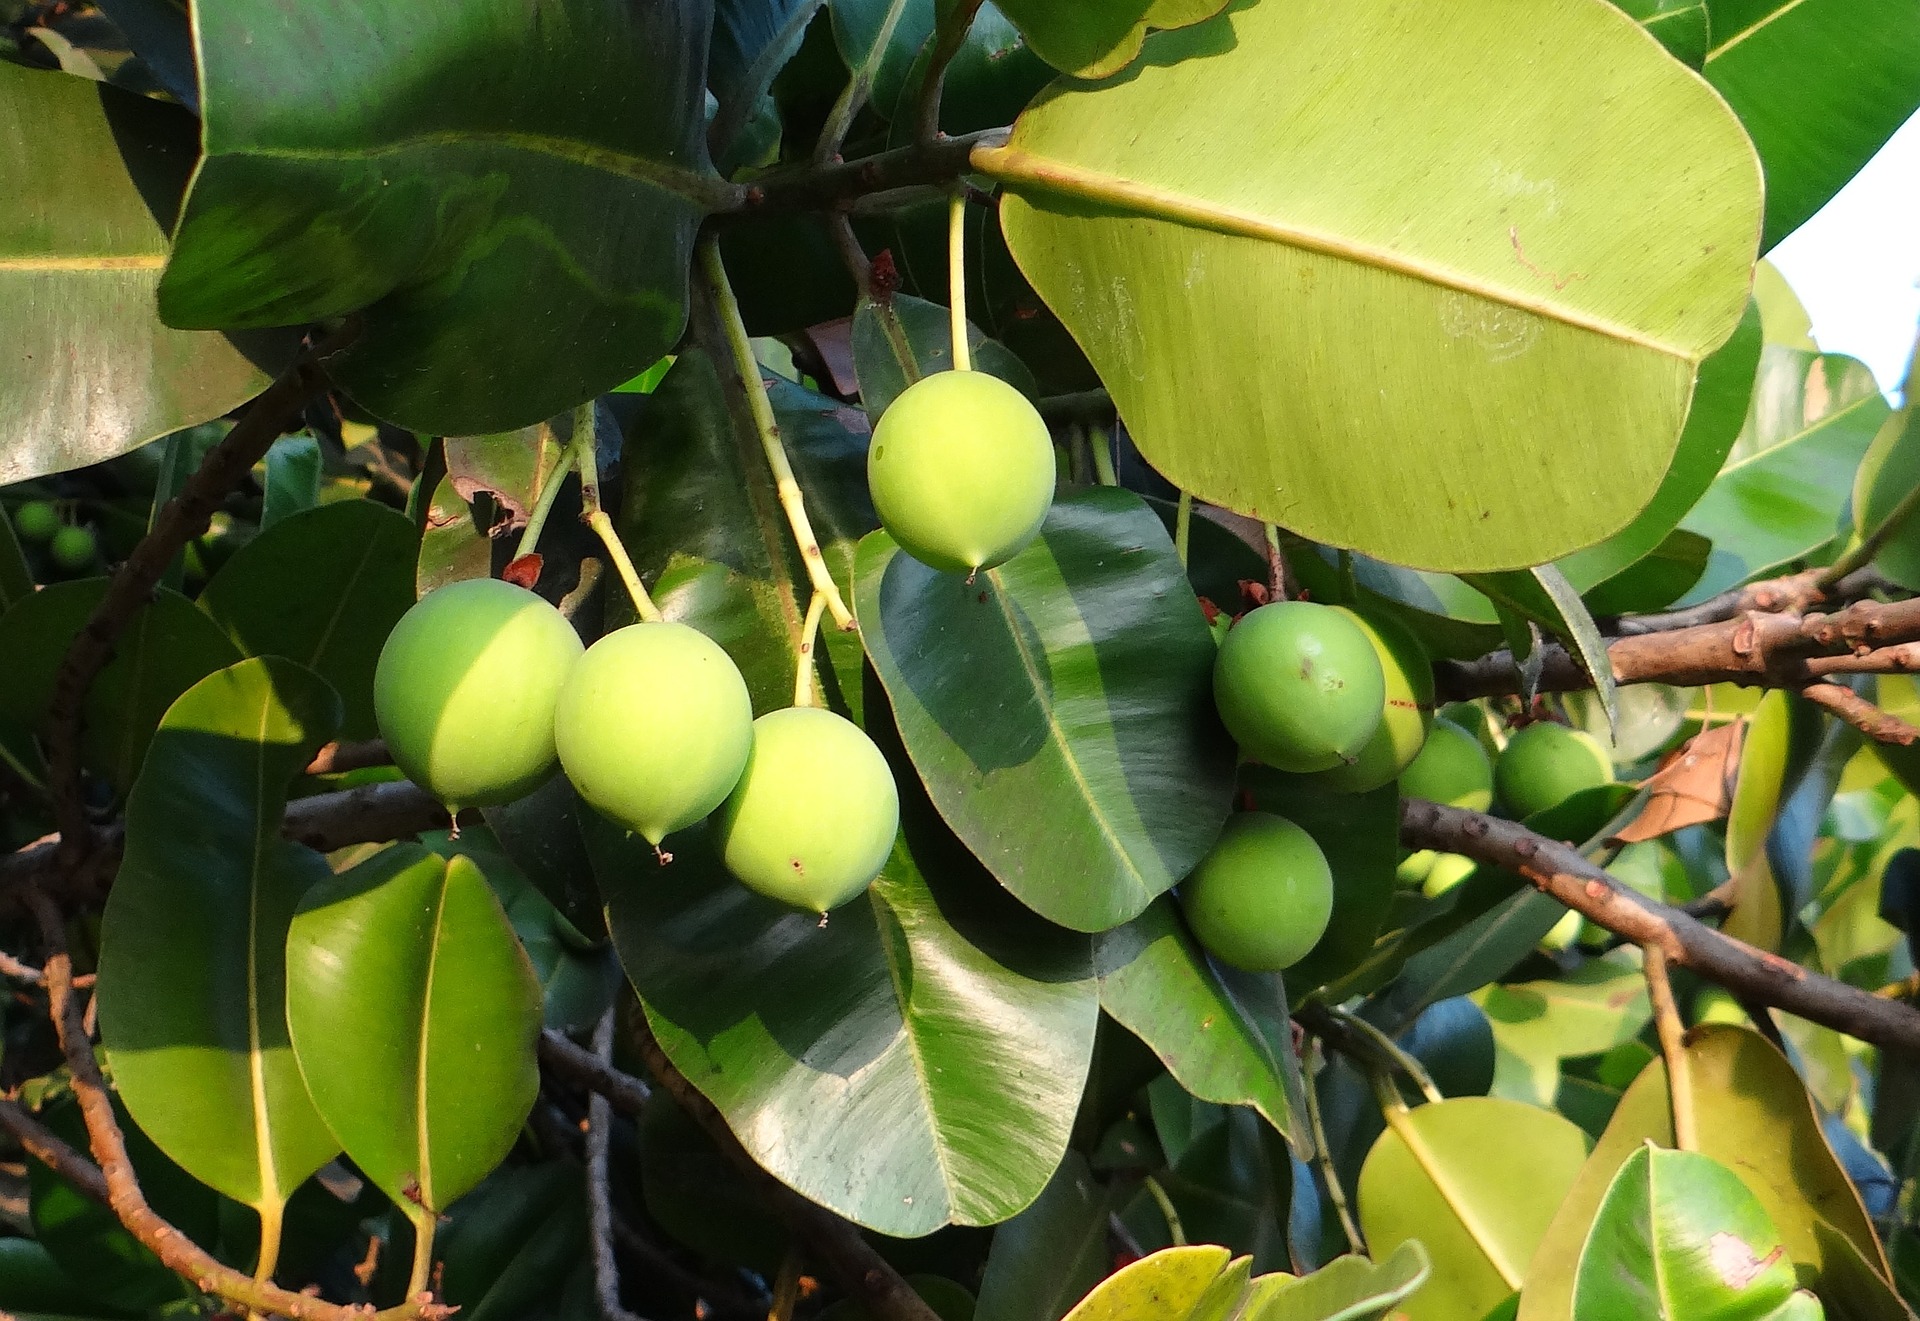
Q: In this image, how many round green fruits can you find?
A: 11